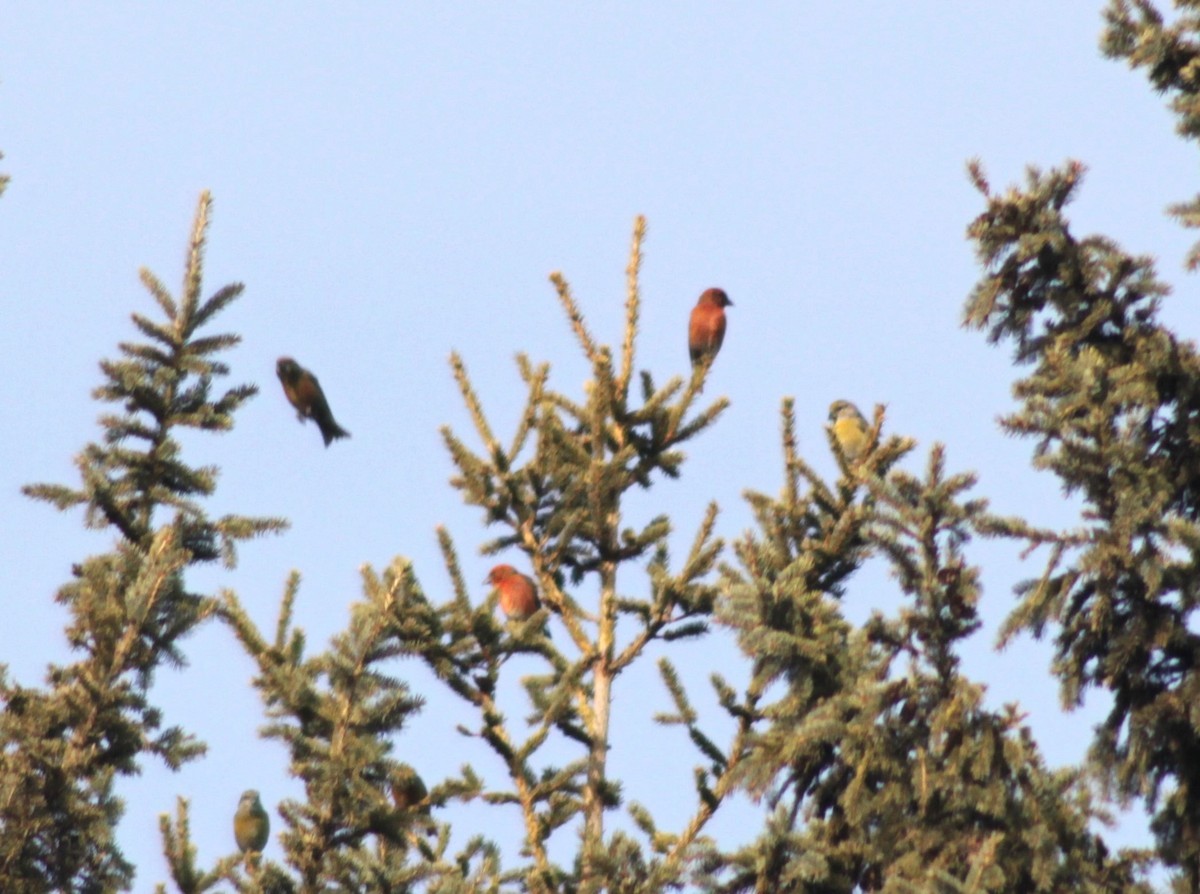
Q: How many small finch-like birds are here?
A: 6